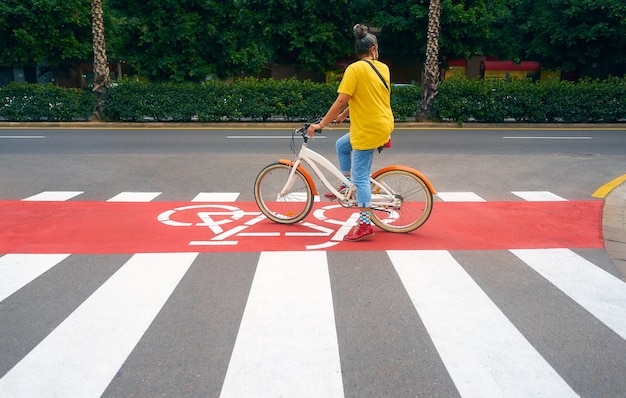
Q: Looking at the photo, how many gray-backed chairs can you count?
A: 0